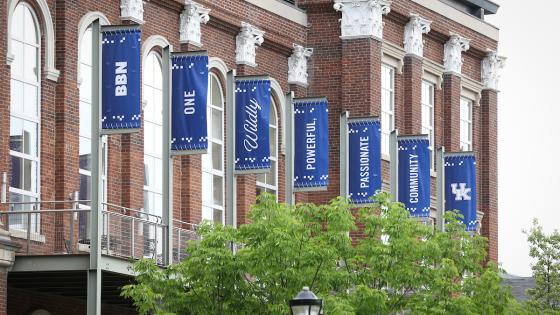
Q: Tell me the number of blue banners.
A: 7